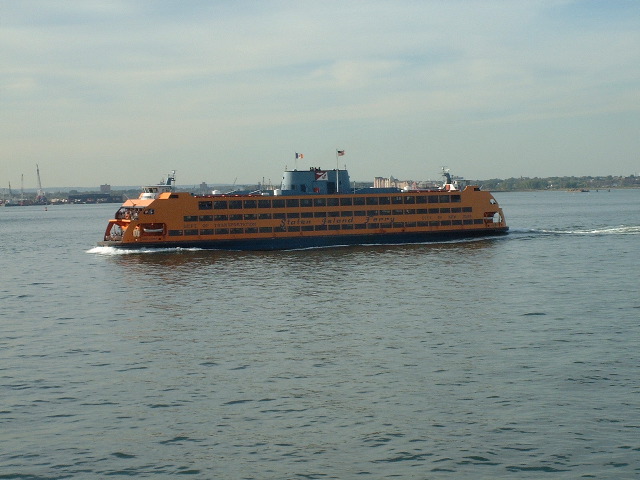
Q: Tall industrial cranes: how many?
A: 3